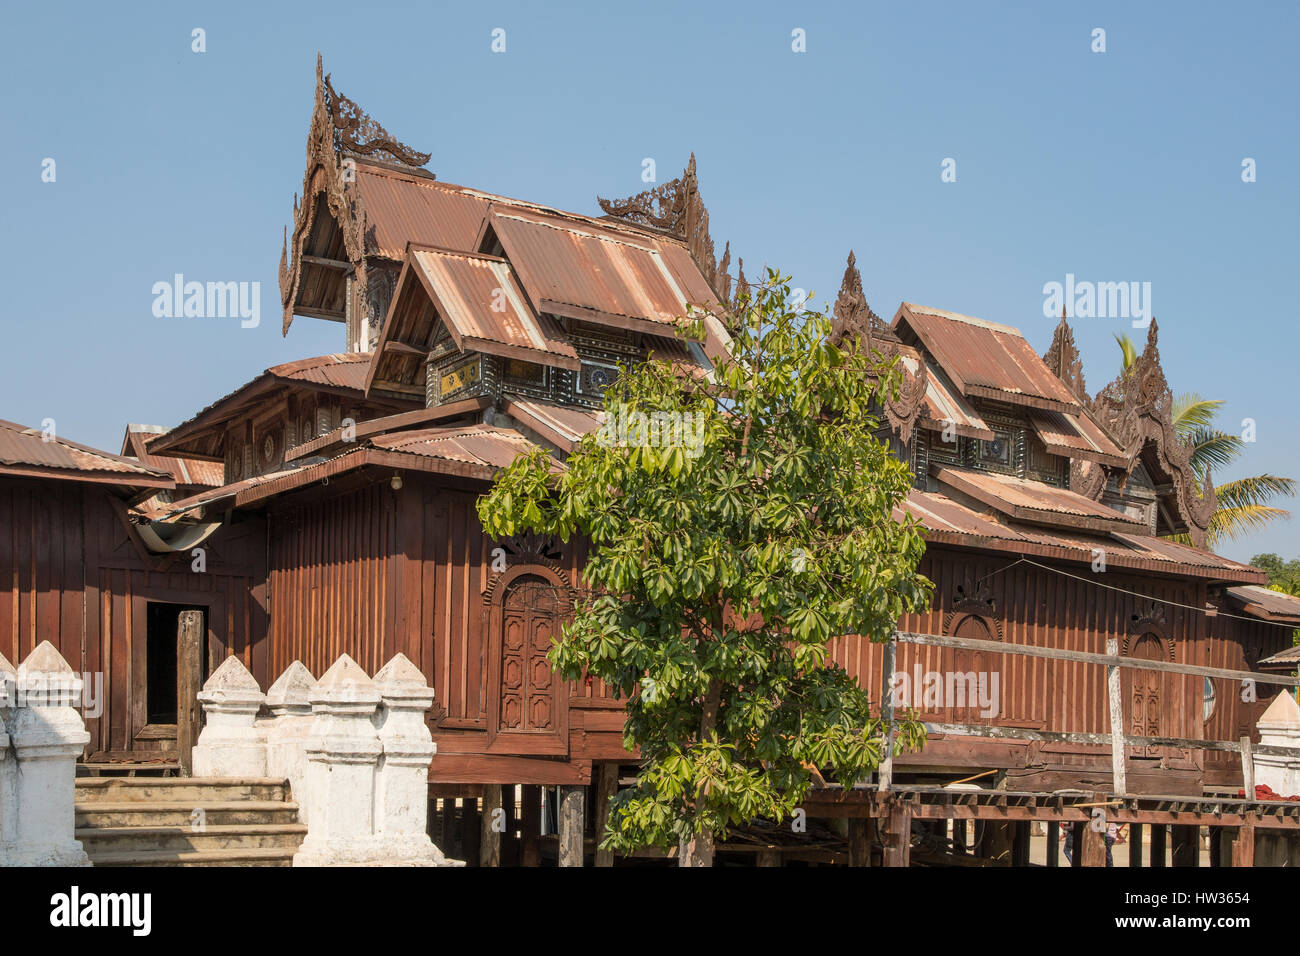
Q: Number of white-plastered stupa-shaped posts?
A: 7